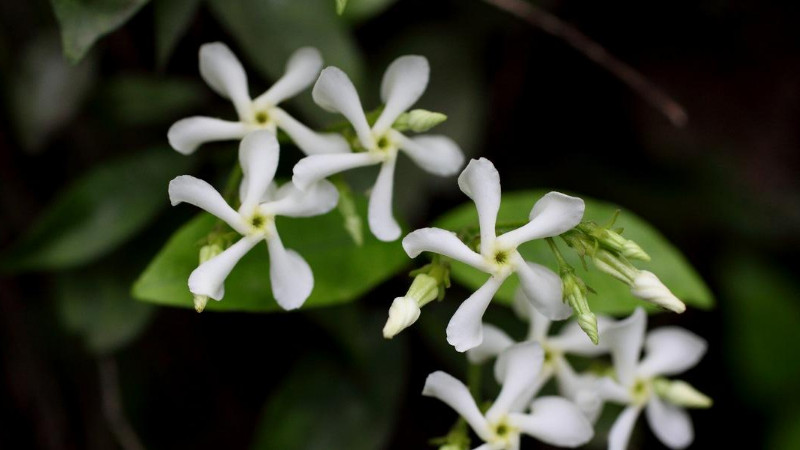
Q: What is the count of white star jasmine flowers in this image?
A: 7